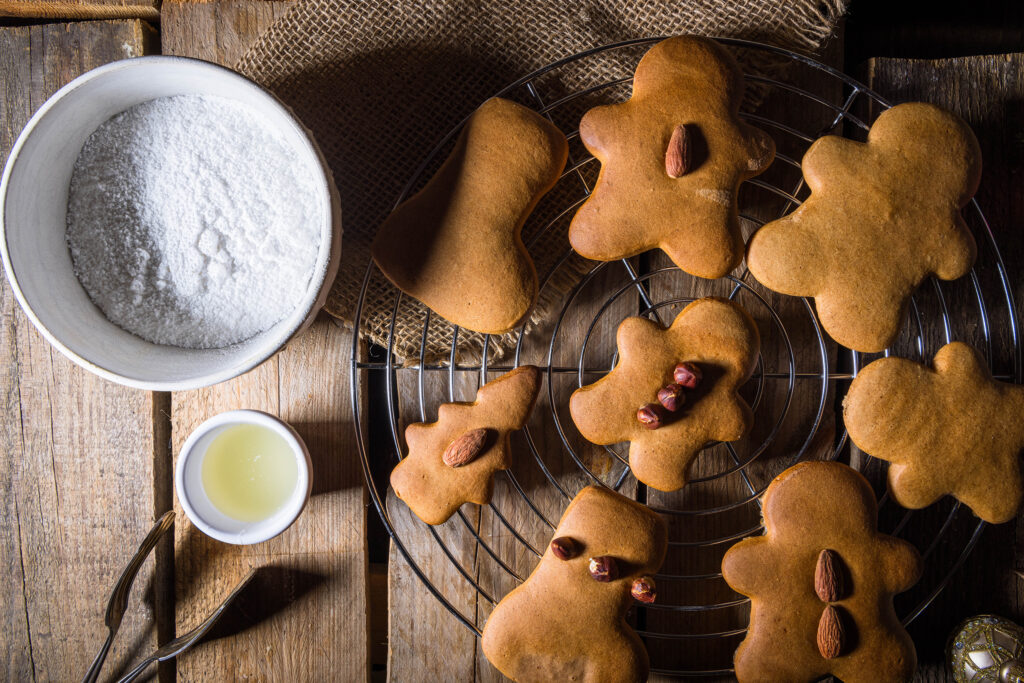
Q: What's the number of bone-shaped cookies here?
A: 2